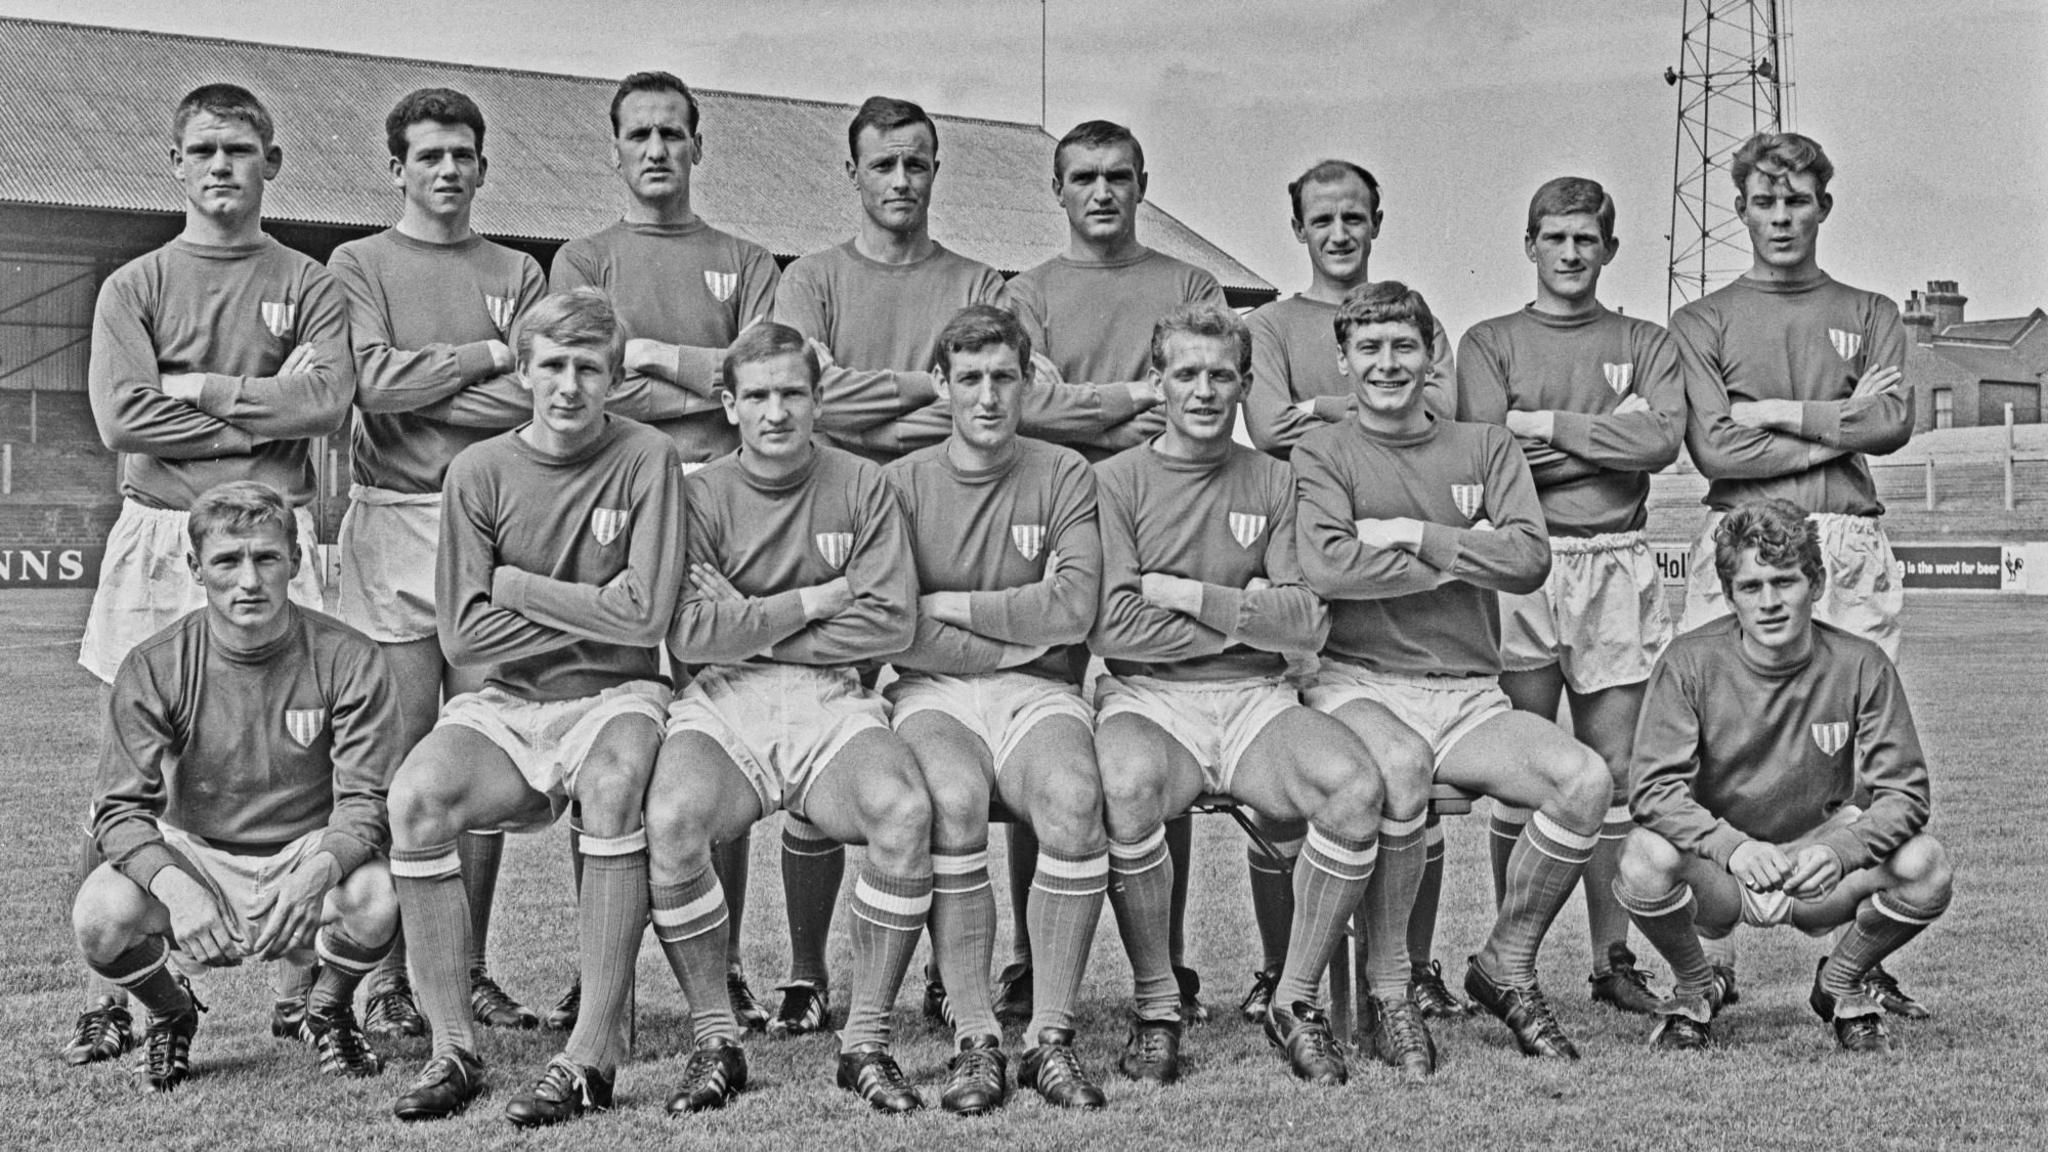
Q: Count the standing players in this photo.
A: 8